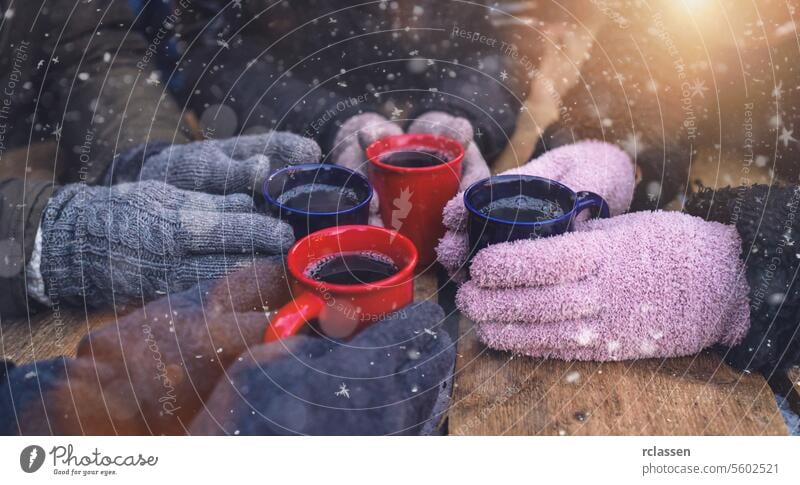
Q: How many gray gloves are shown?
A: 2